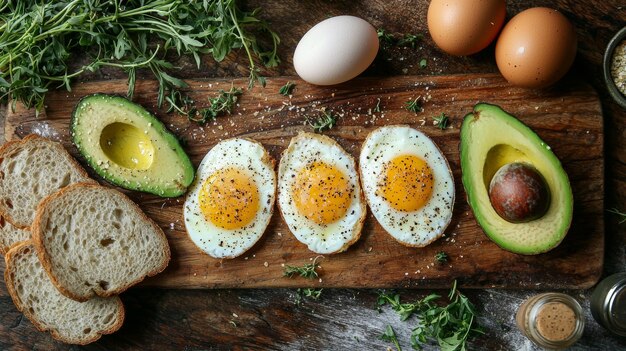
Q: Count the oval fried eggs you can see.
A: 3